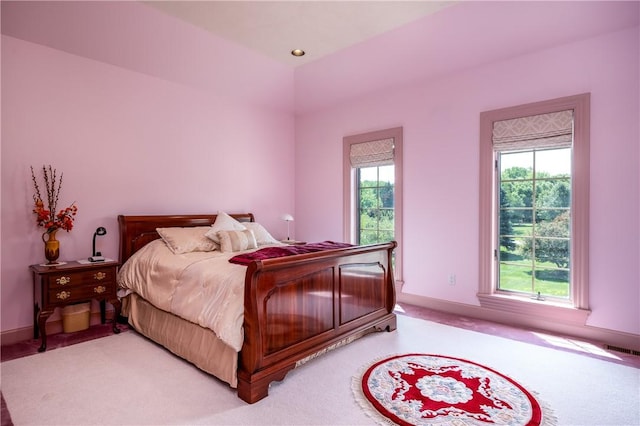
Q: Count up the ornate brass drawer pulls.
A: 4